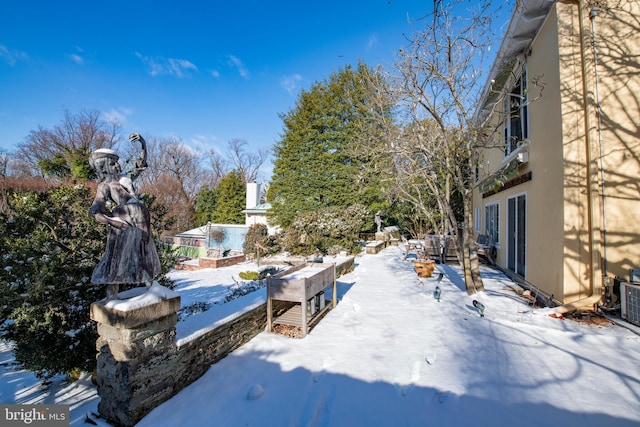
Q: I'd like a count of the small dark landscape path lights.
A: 3